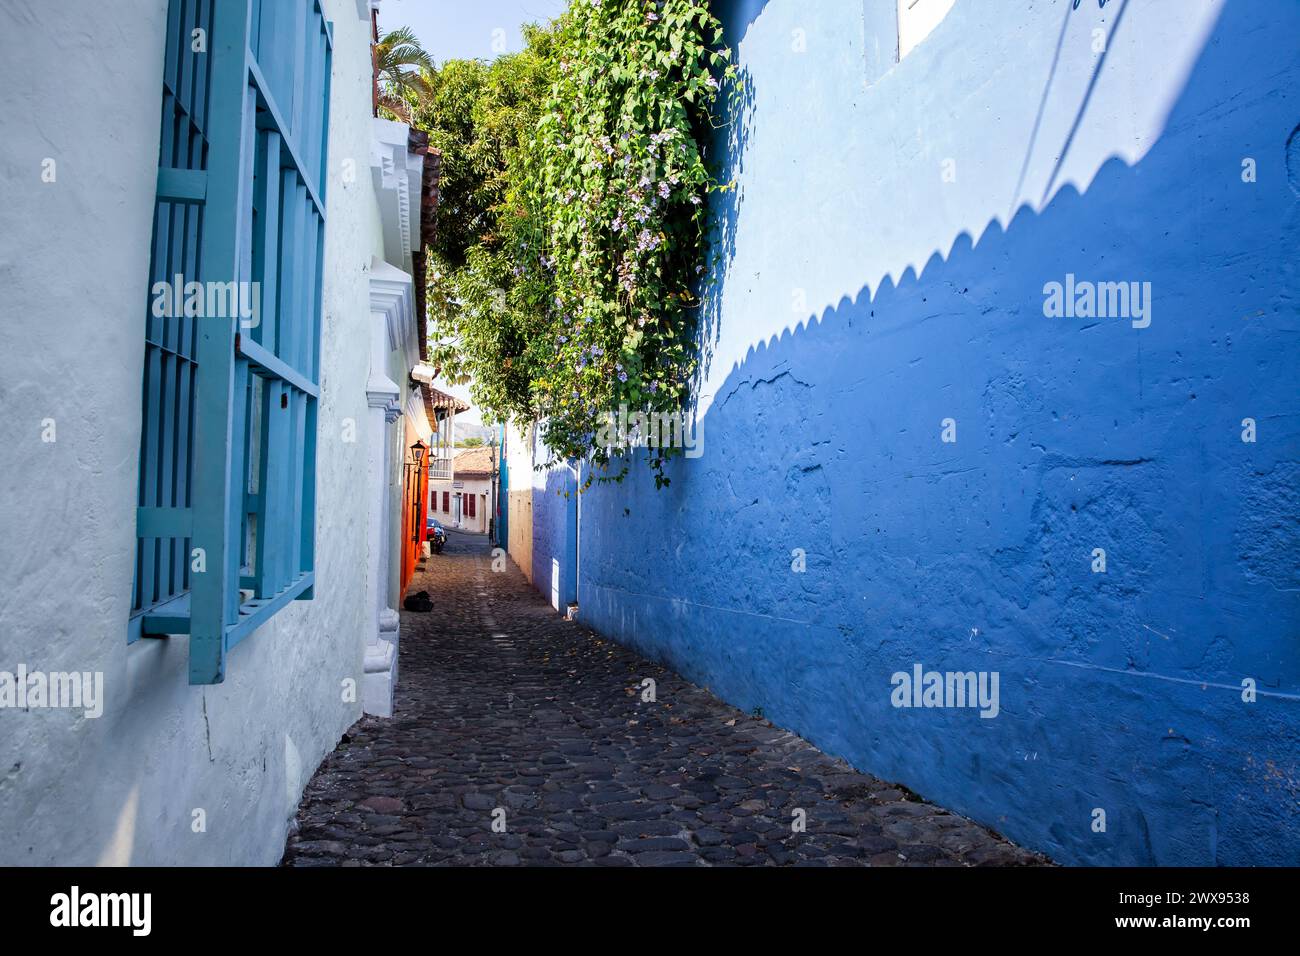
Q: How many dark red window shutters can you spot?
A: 4